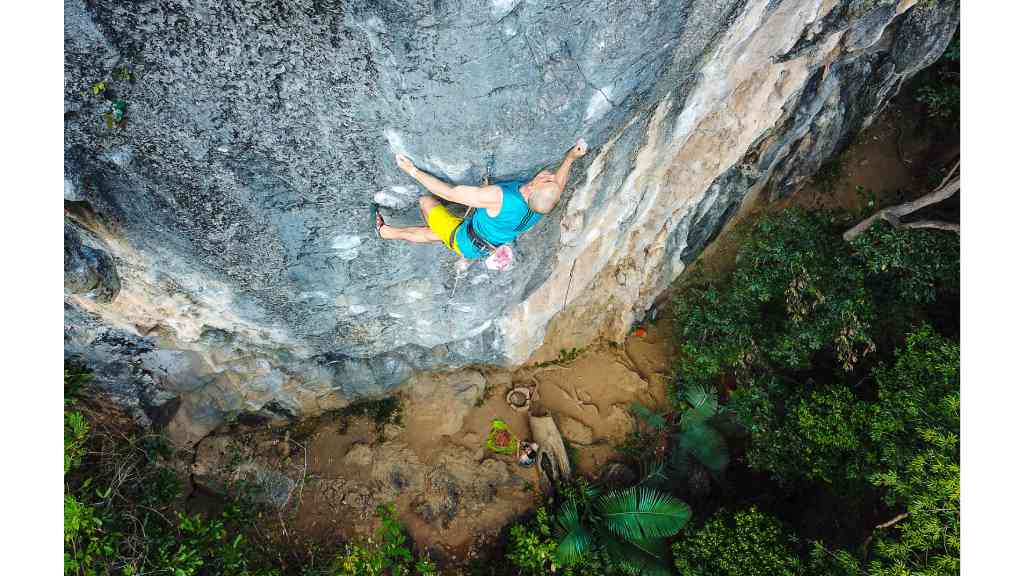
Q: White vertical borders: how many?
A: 2